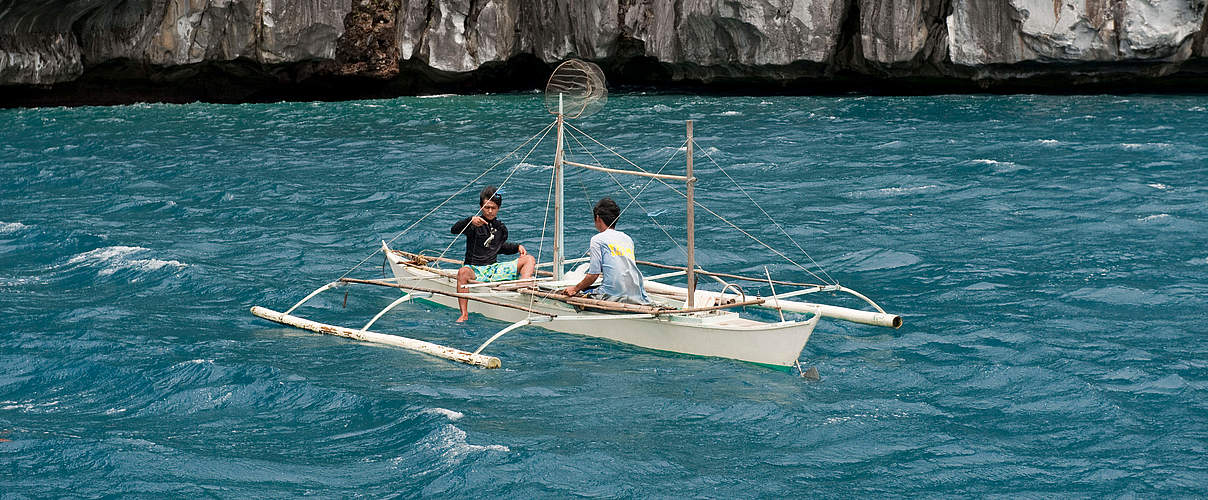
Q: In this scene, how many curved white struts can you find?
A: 5